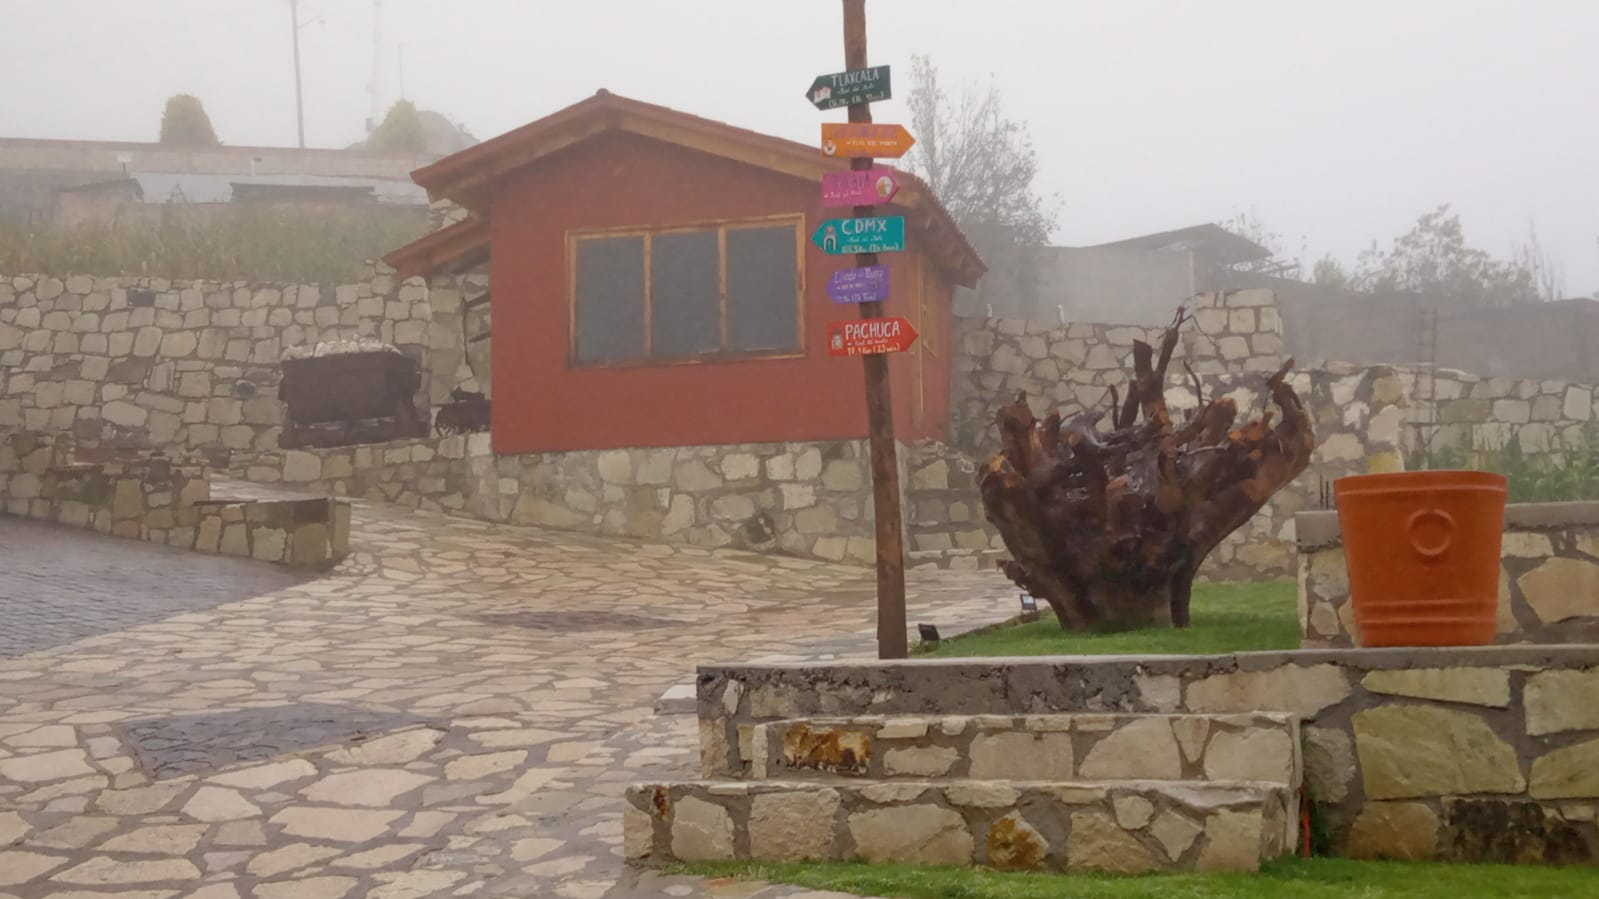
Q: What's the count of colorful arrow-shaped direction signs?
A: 6